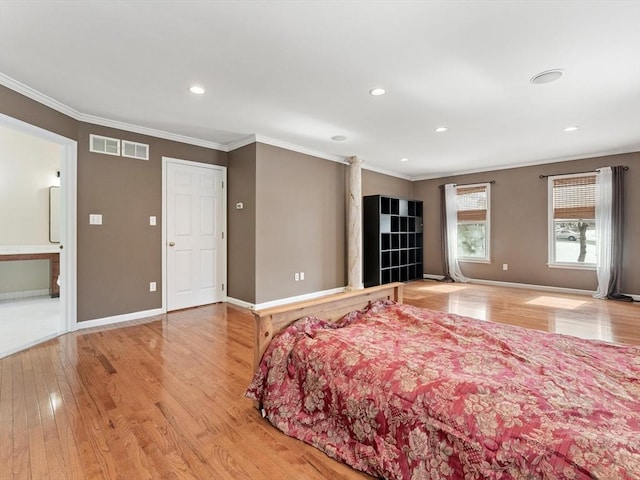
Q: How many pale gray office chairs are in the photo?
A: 0